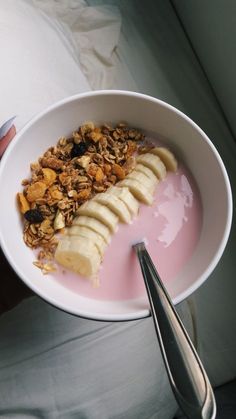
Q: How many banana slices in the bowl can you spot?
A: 11